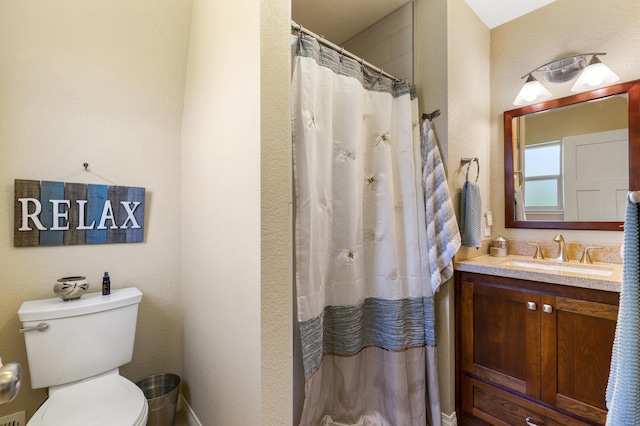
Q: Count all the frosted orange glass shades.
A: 0